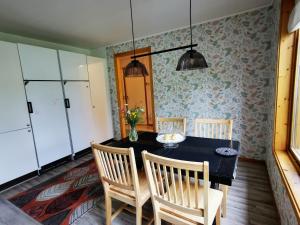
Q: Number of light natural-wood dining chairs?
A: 4